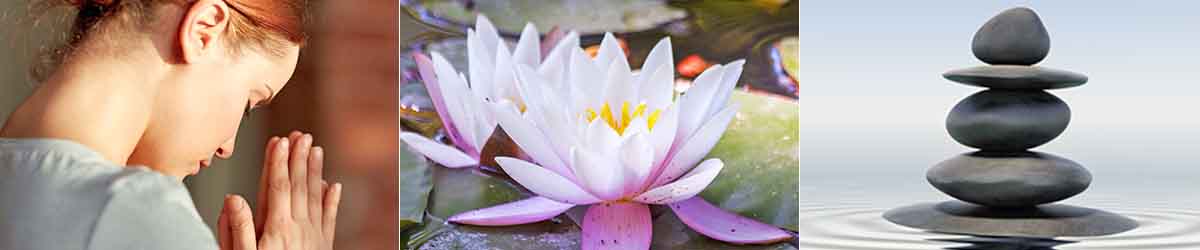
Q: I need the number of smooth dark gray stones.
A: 5